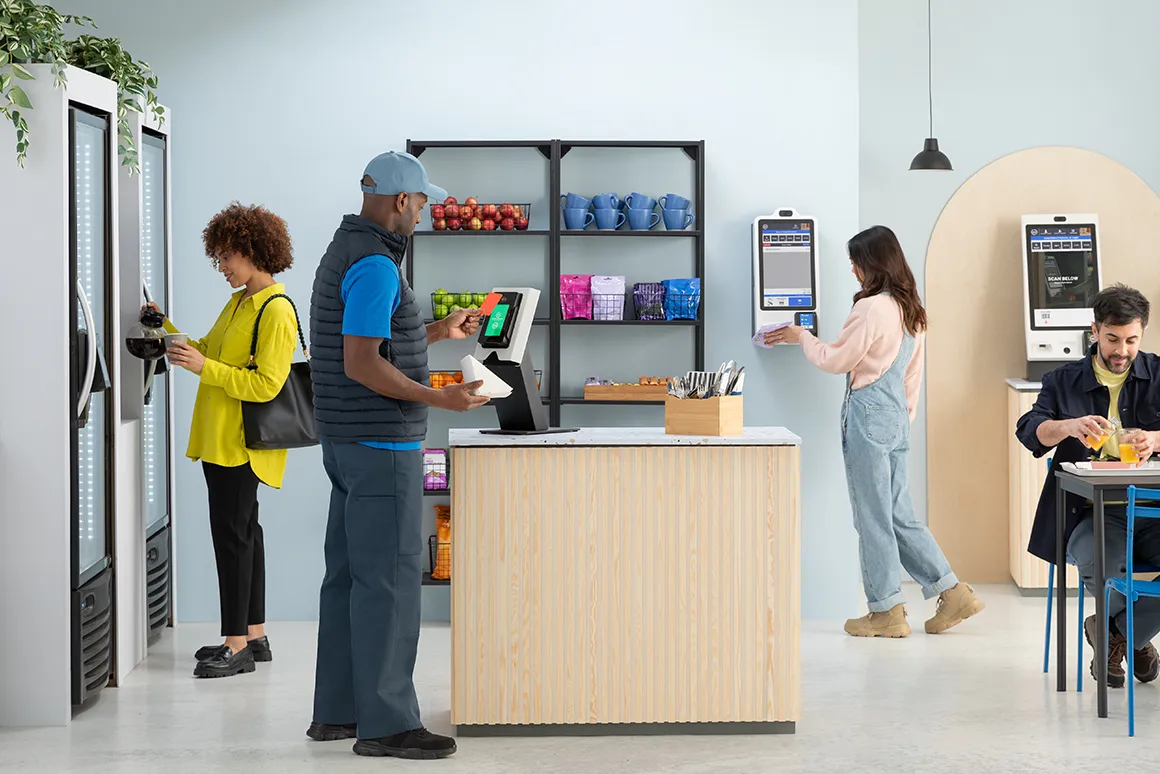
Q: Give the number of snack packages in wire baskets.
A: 6